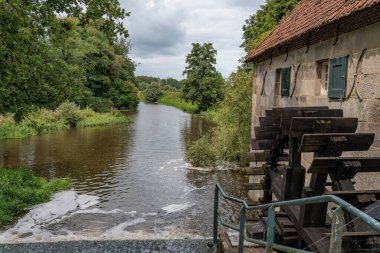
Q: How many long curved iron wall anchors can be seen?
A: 3